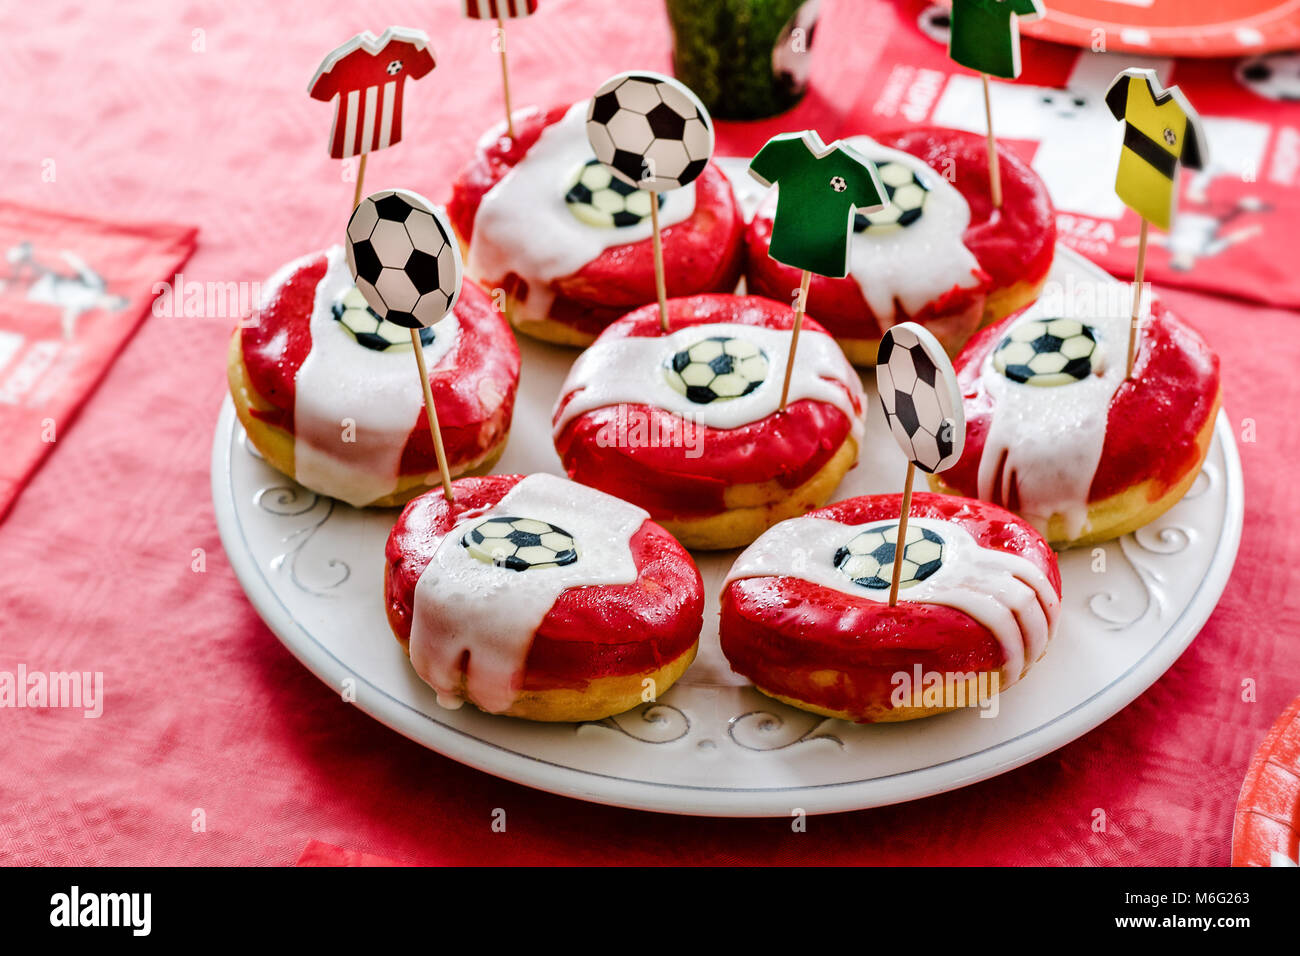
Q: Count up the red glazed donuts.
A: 7